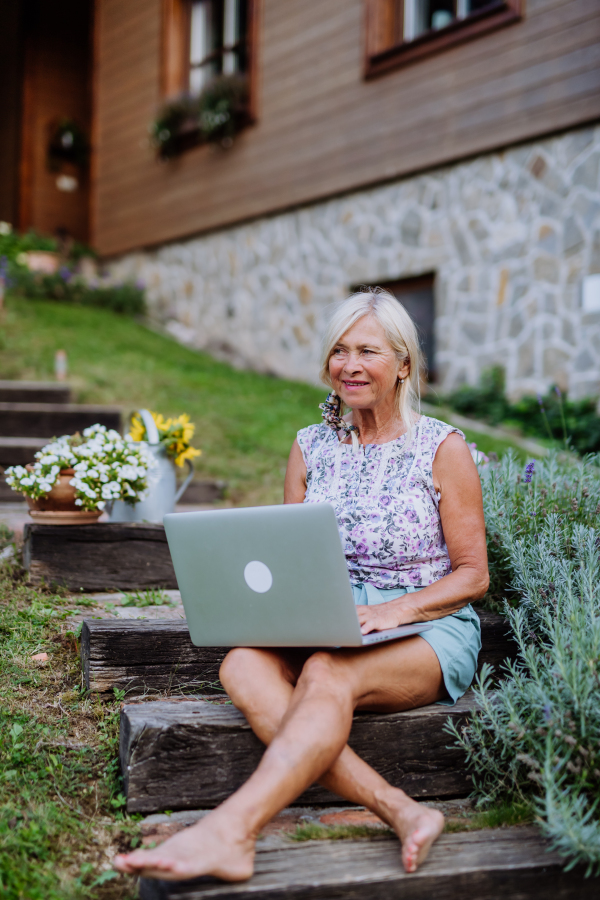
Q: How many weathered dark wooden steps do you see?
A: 8